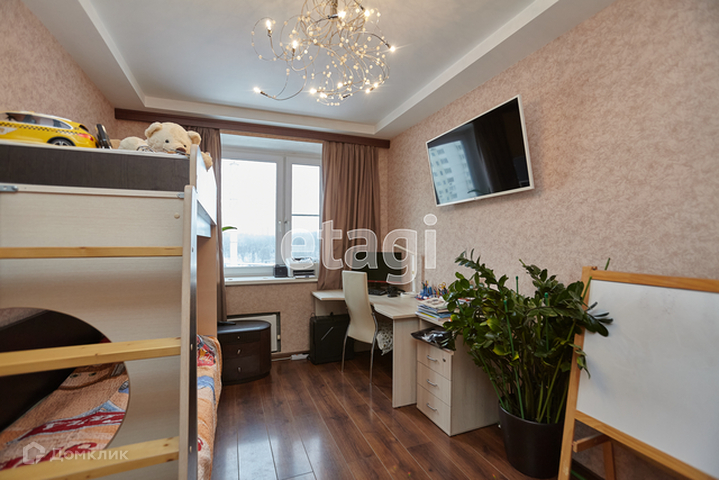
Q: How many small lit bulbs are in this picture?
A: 11